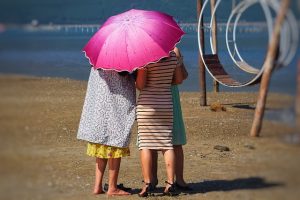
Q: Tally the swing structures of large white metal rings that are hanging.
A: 2